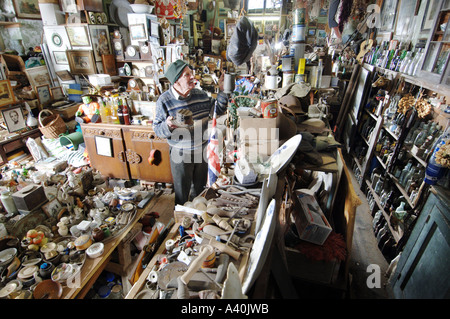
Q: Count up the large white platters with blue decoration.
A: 2